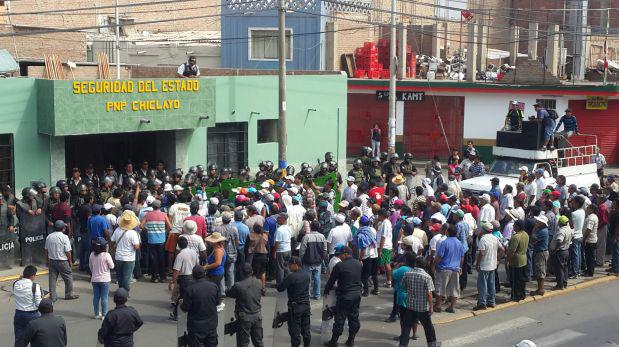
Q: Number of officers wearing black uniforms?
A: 6